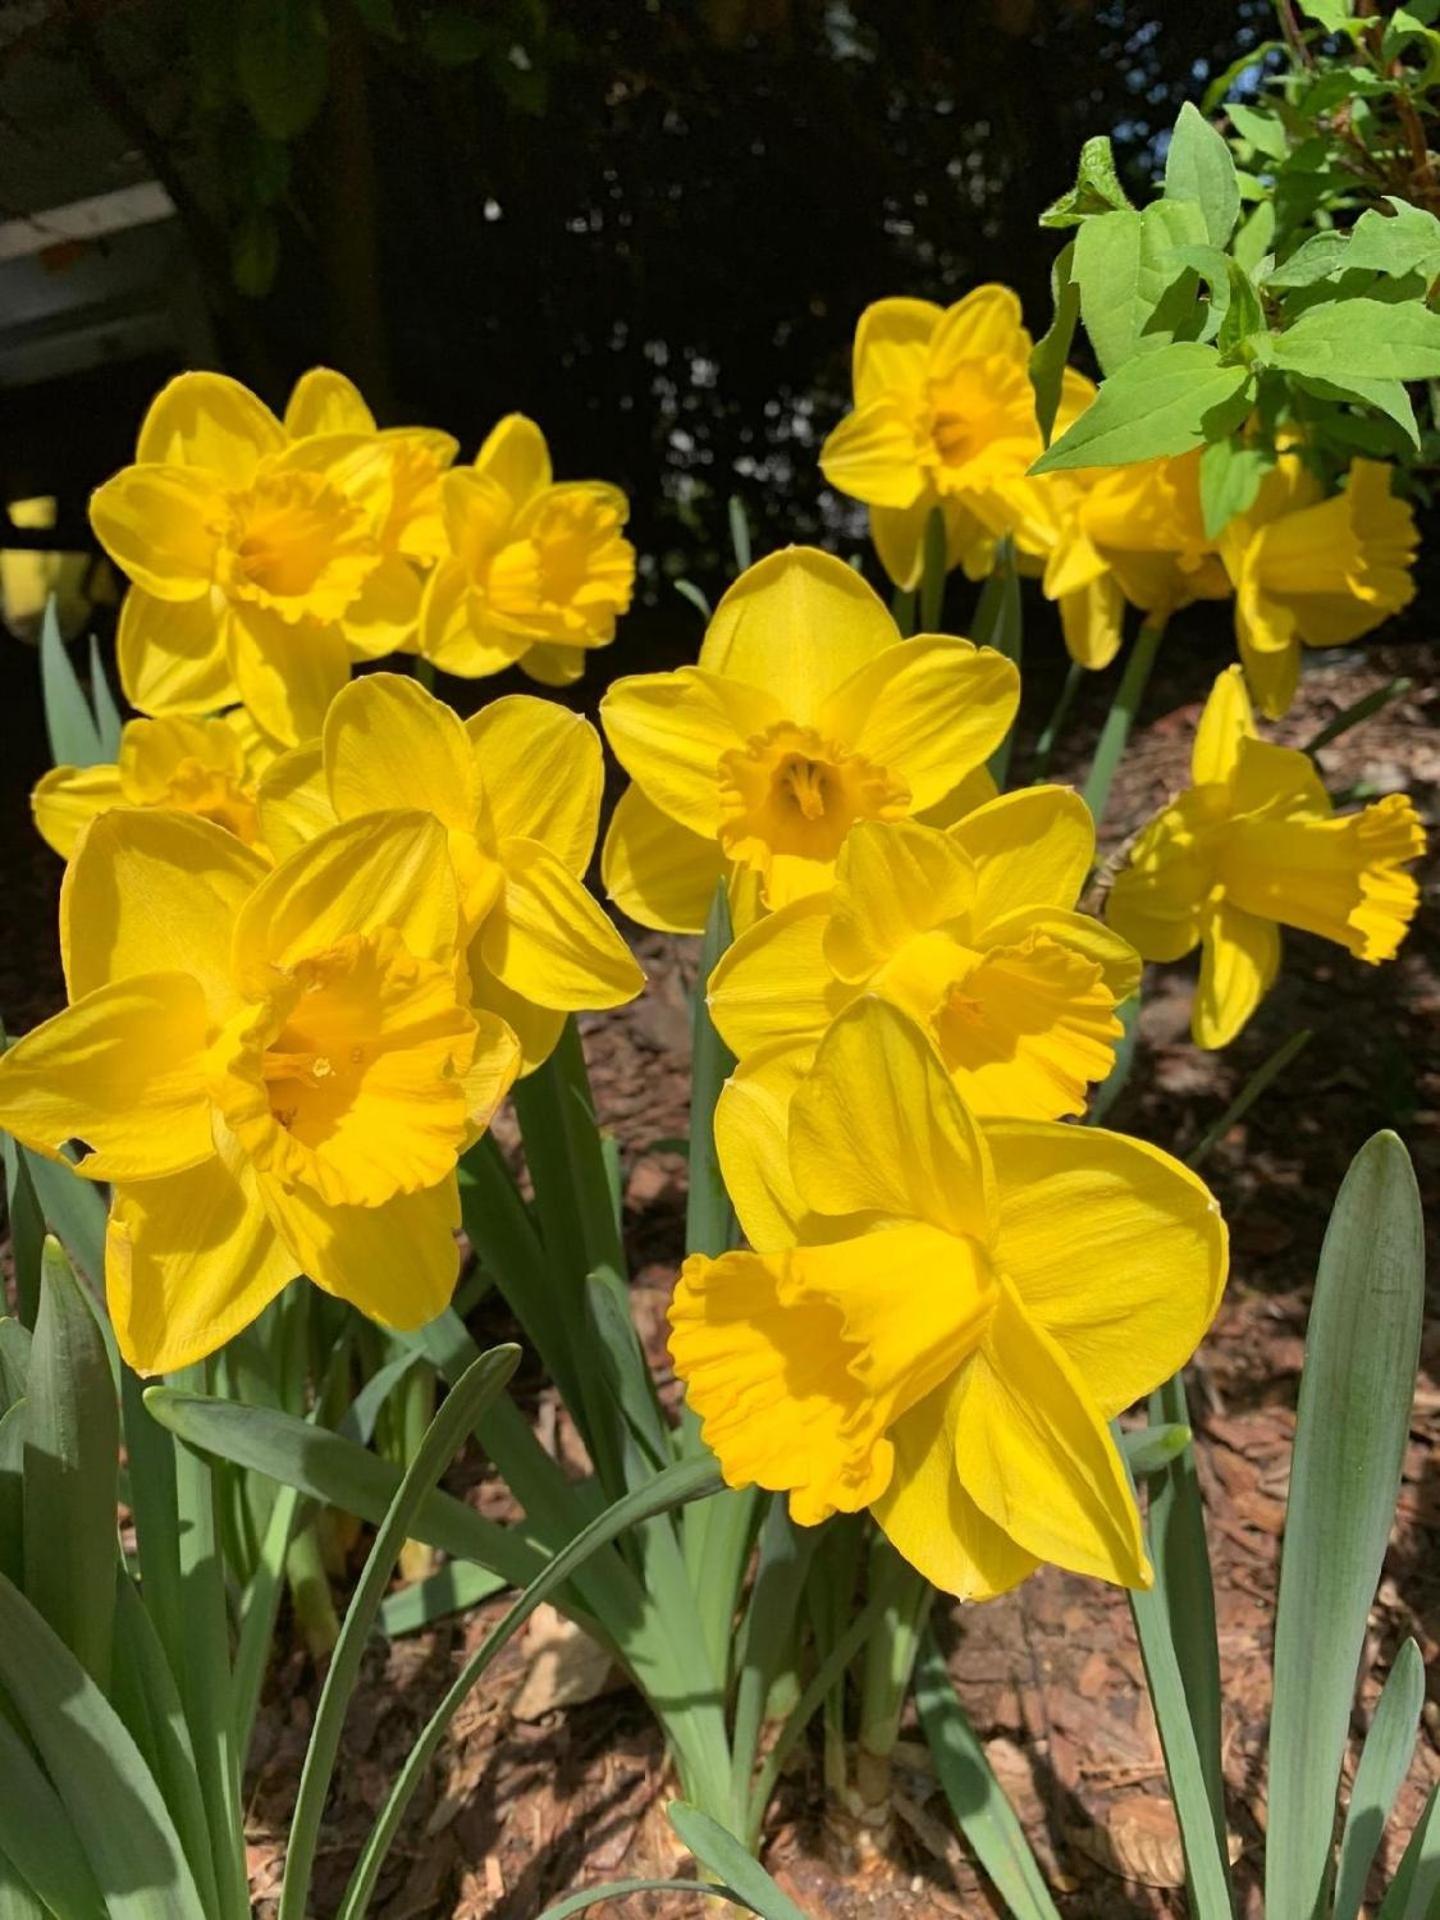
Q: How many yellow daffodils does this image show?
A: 13